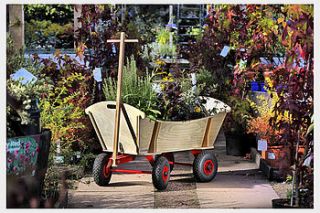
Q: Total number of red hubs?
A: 3